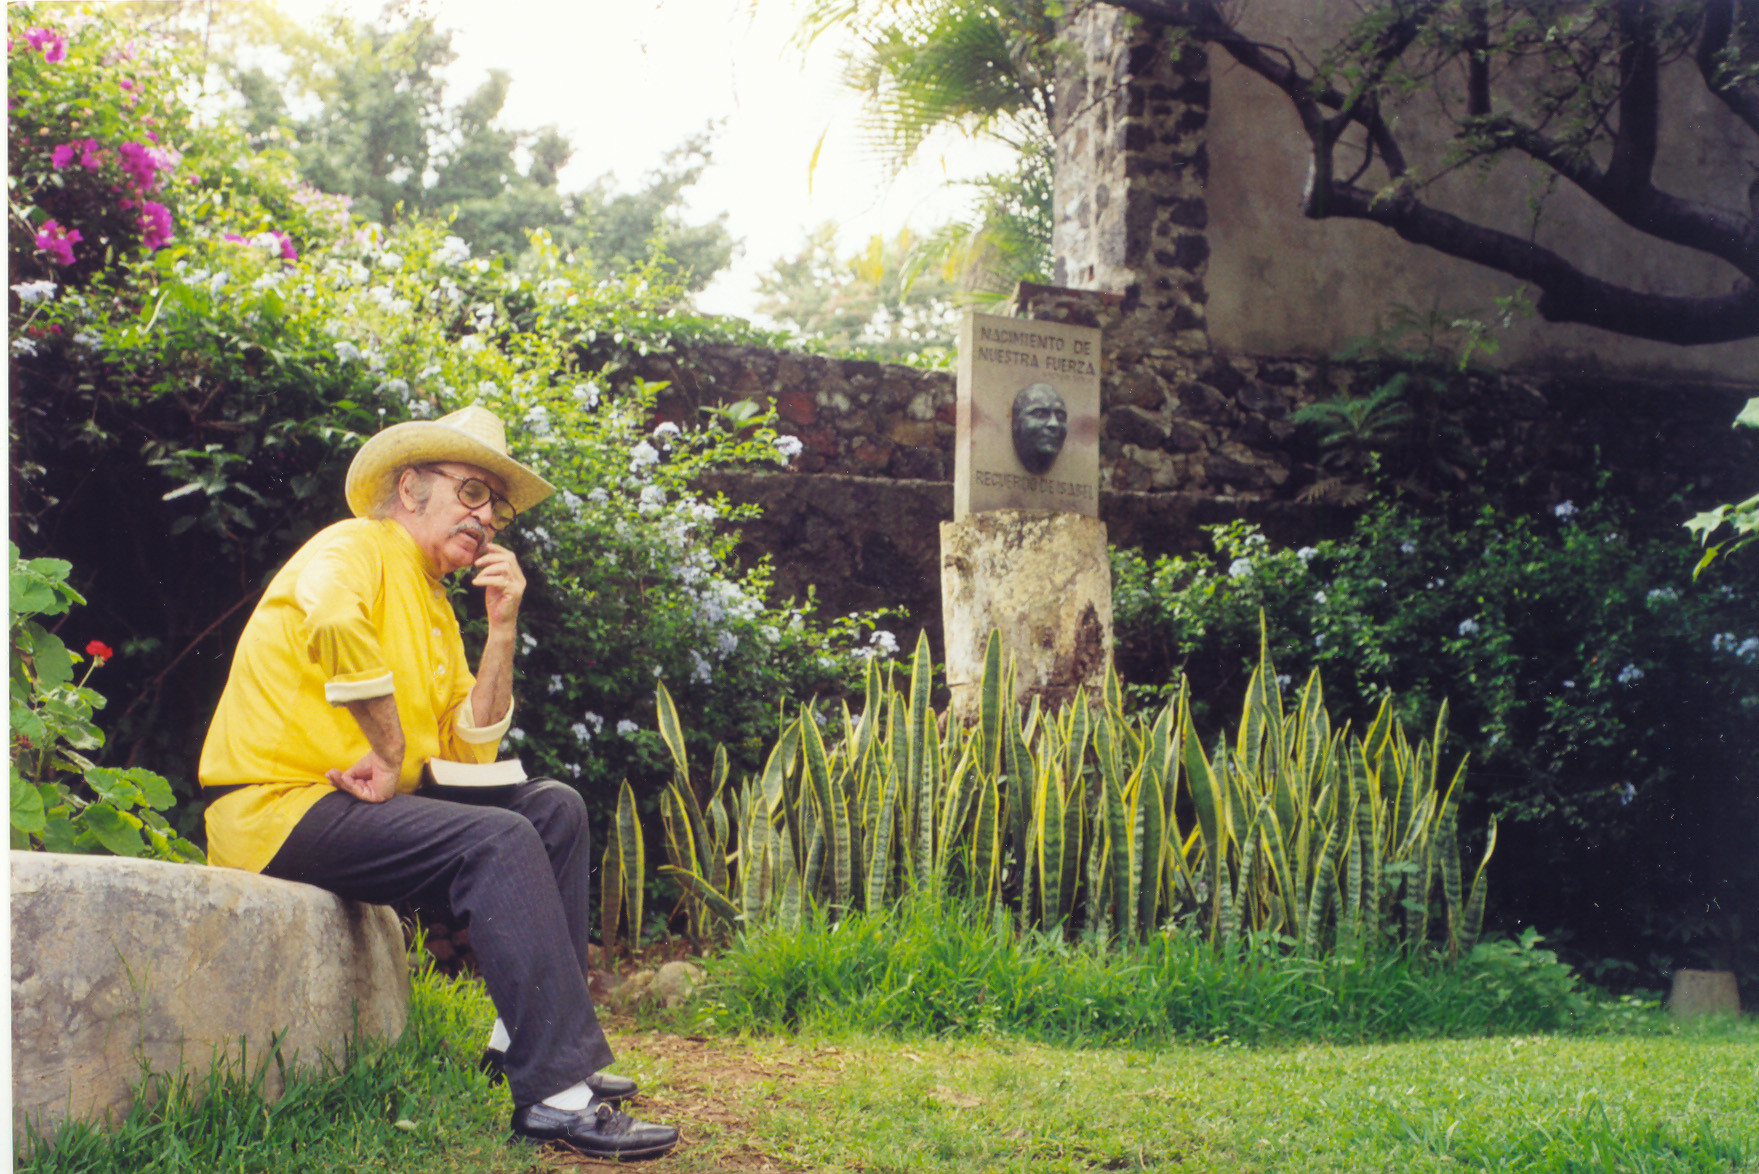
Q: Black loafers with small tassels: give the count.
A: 2